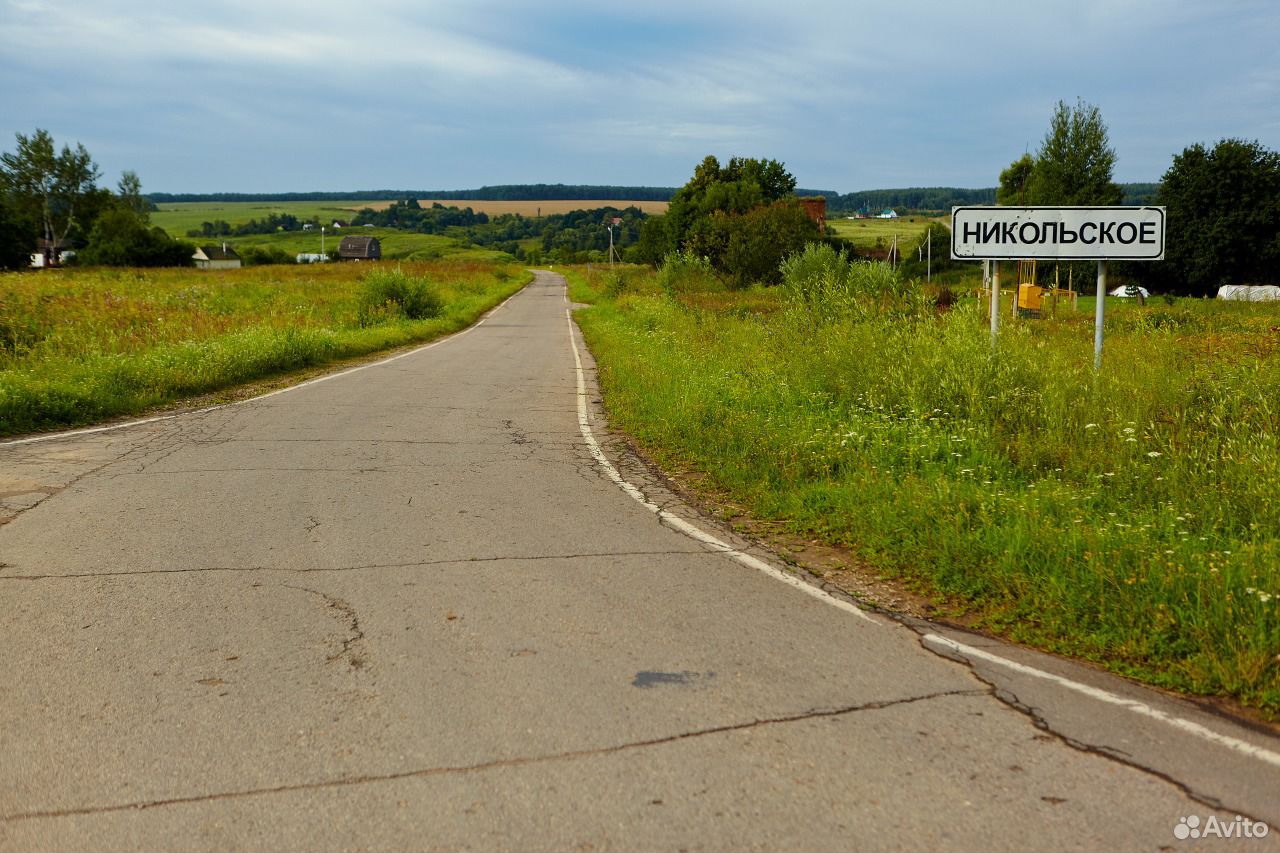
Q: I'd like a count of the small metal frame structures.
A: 1